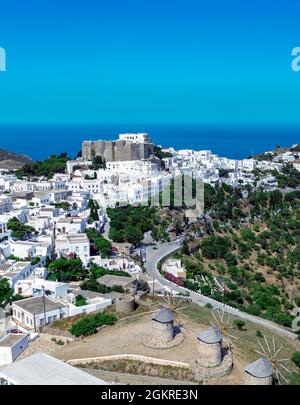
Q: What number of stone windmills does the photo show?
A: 3